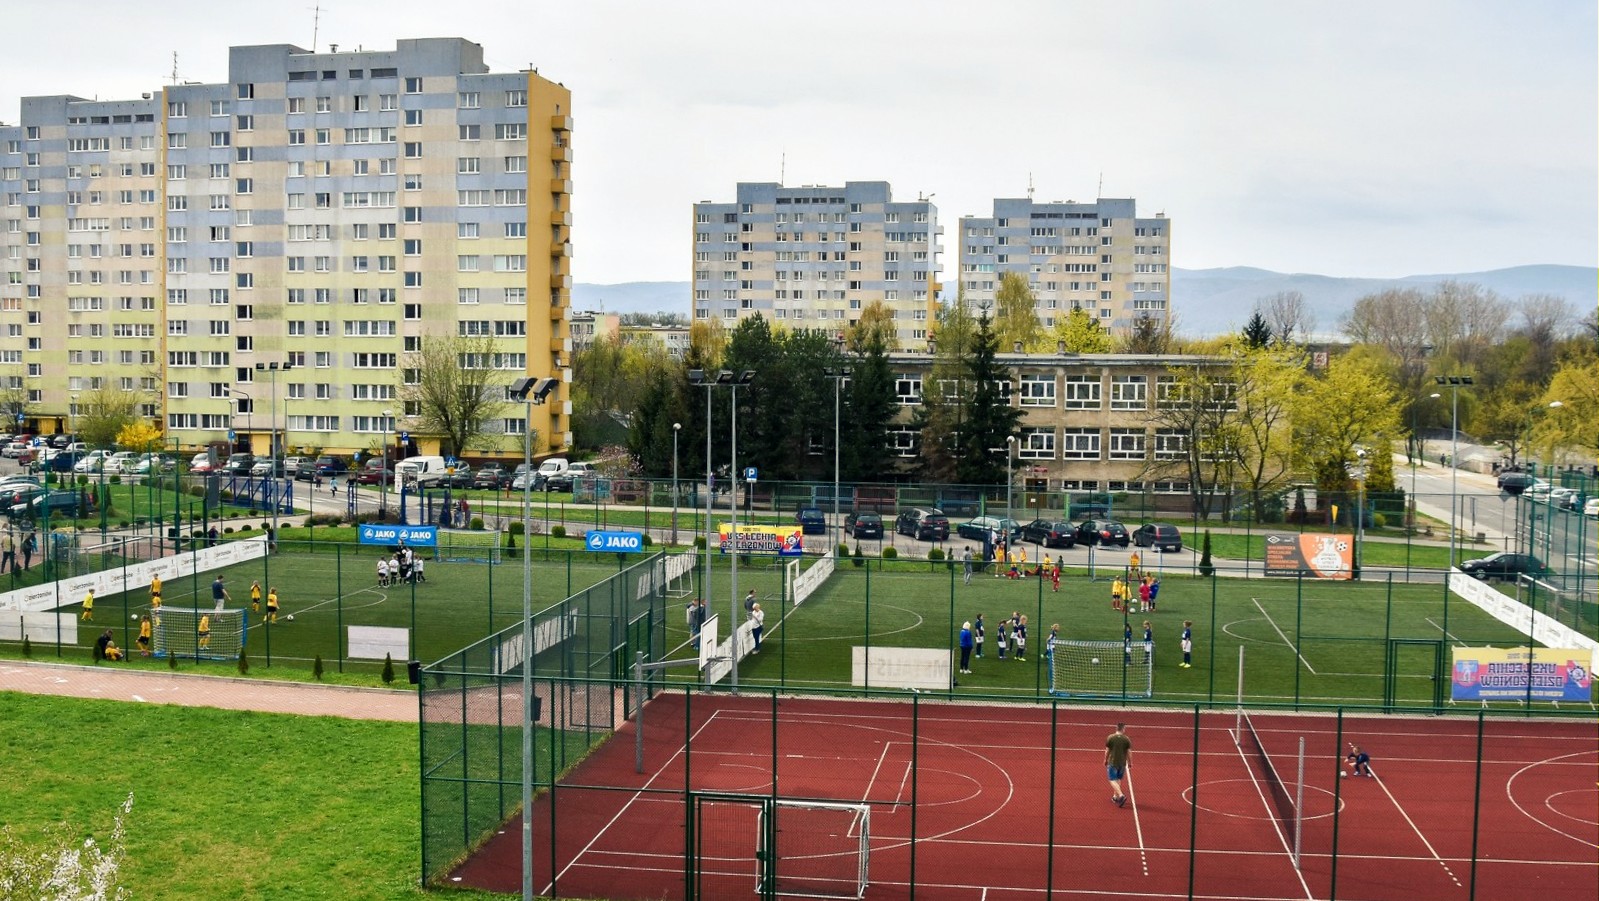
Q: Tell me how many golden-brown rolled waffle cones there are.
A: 0